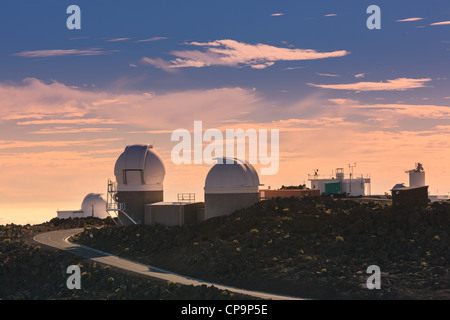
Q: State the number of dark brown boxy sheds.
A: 1